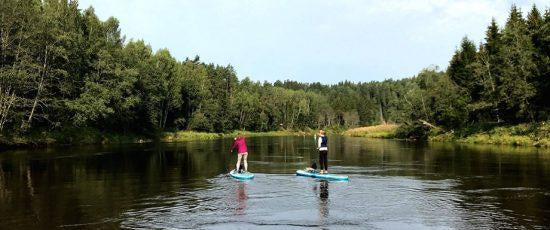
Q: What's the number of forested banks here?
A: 2